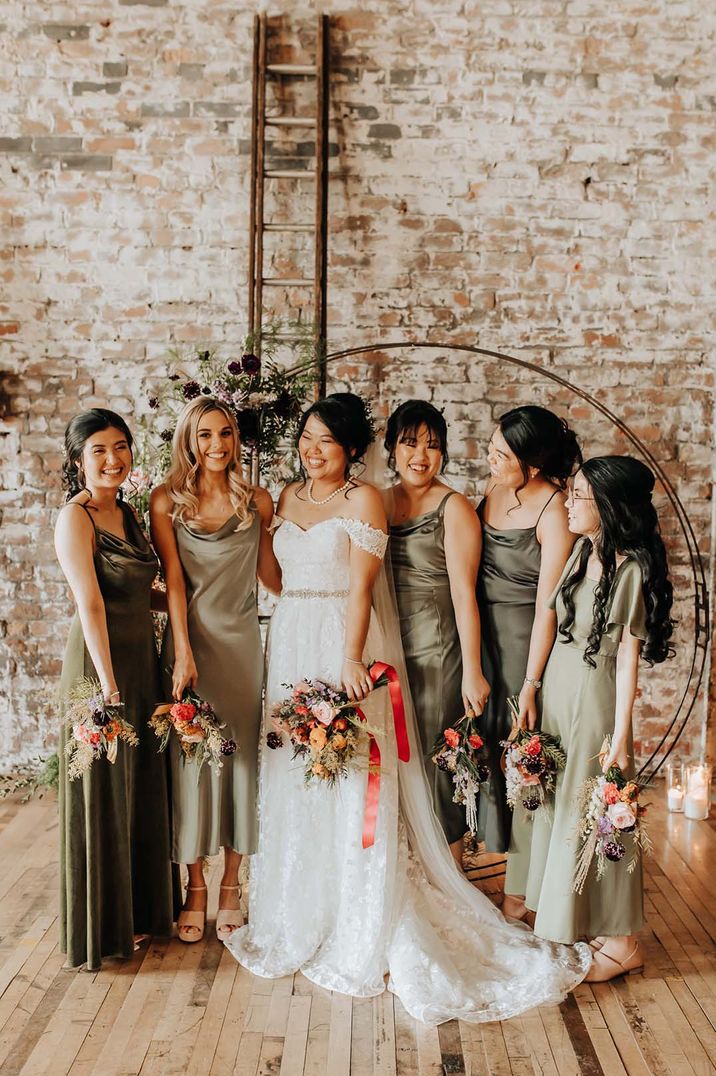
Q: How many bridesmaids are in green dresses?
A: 5